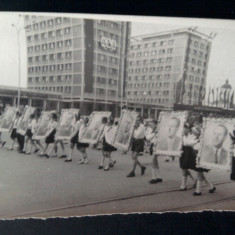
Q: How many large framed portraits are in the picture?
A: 8